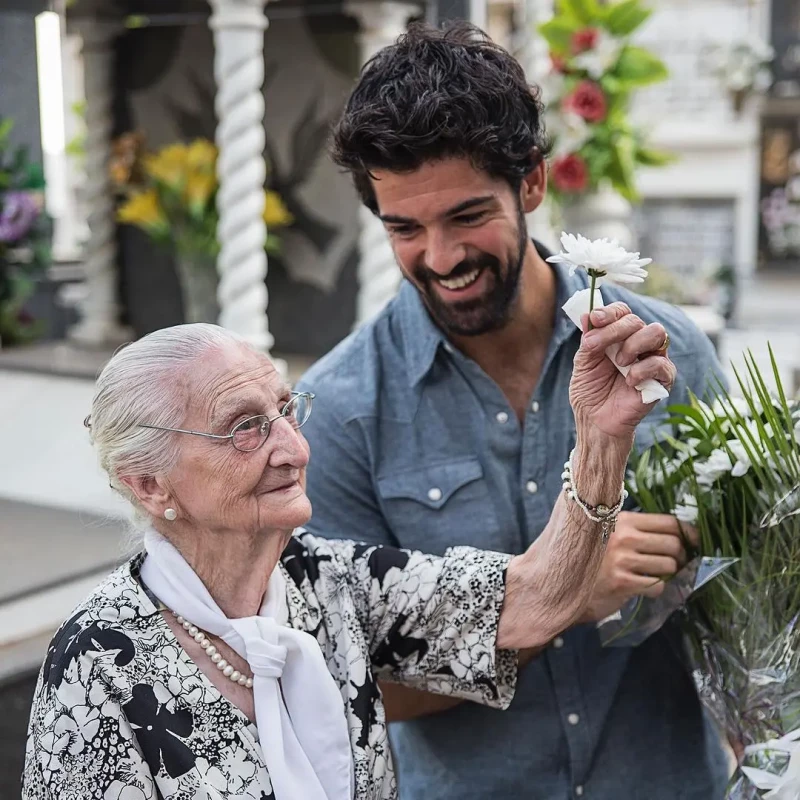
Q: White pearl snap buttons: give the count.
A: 7